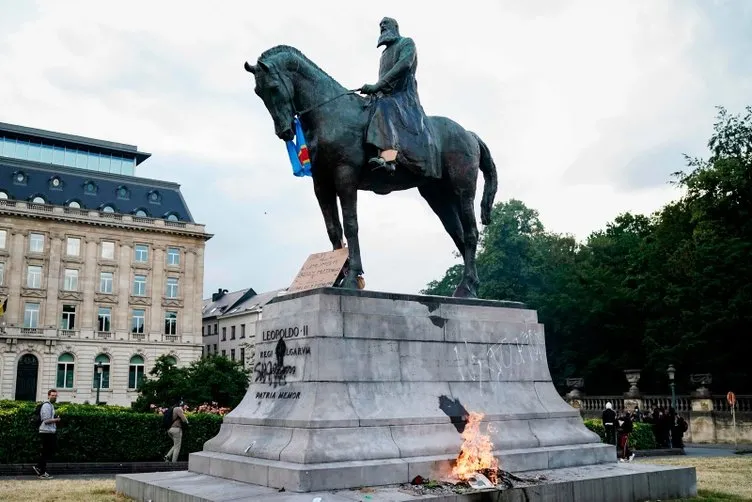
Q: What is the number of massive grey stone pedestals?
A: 1